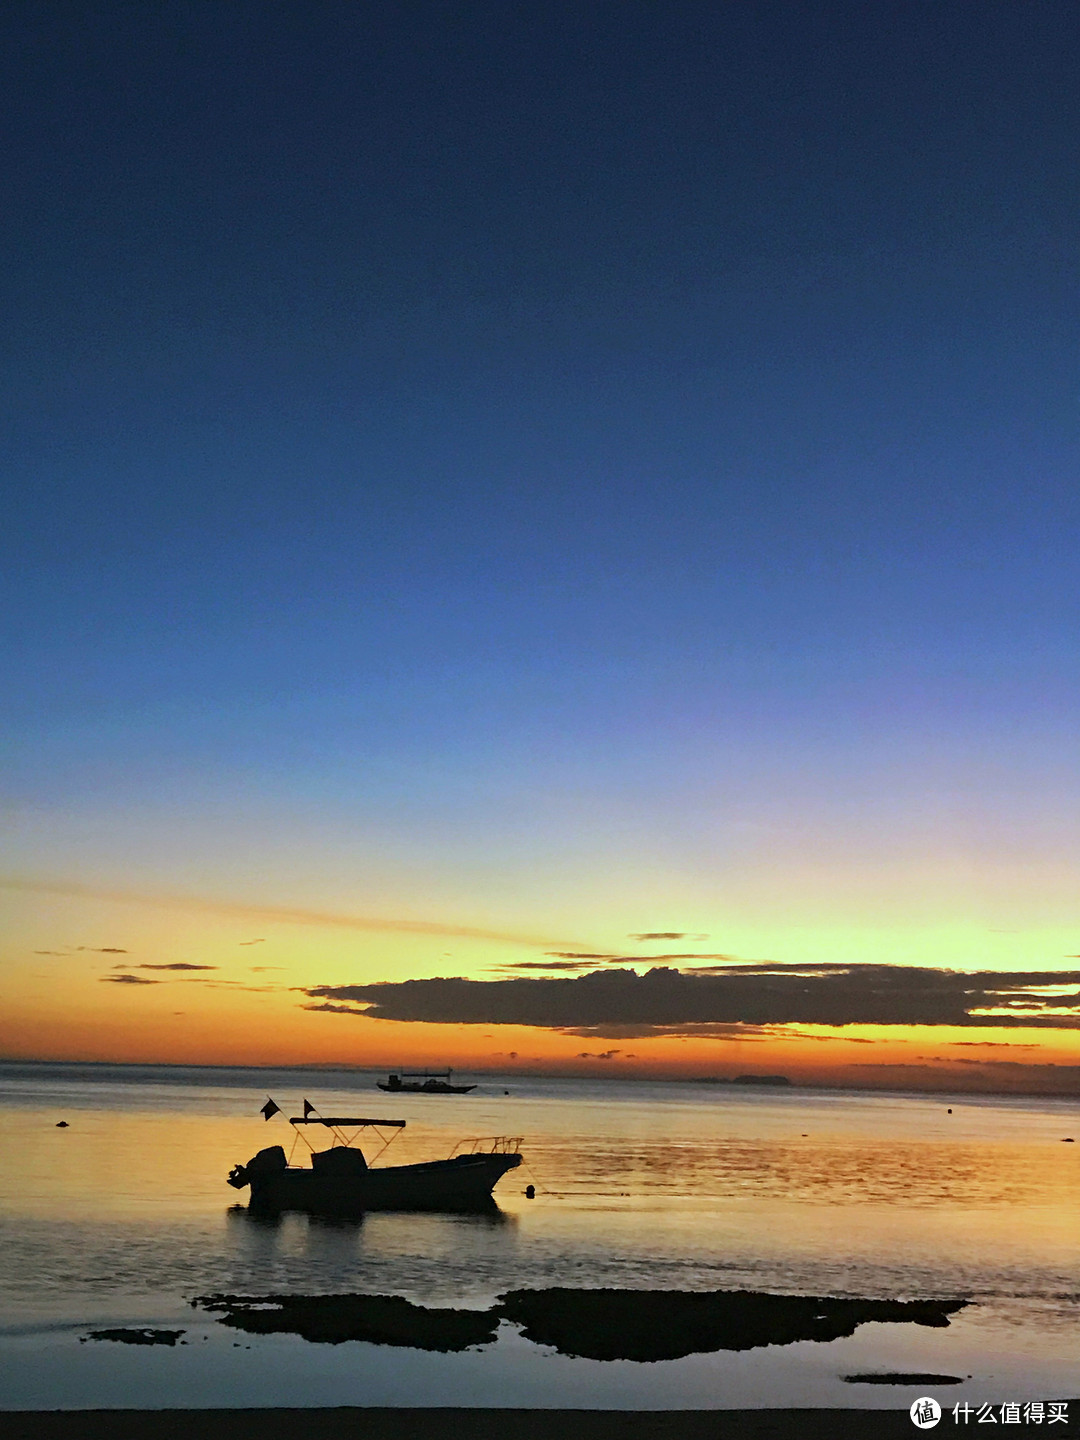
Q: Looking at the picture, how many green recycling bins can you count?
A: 0